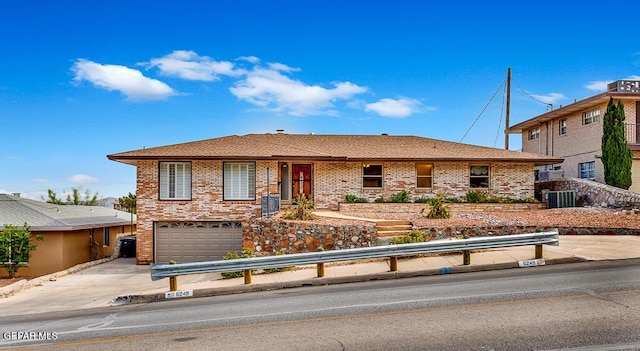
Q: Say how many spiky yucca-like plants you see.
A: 2